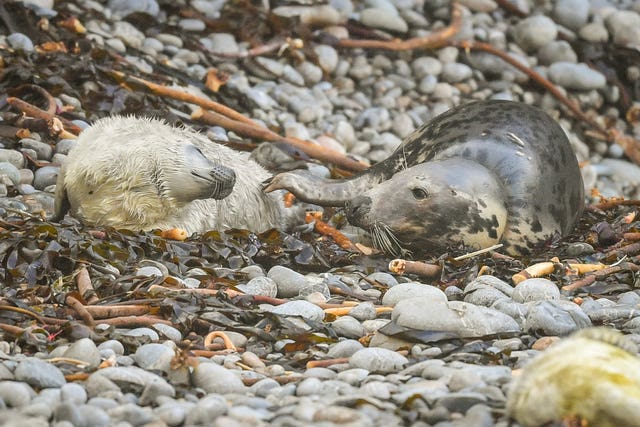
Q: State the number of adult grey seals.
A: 1